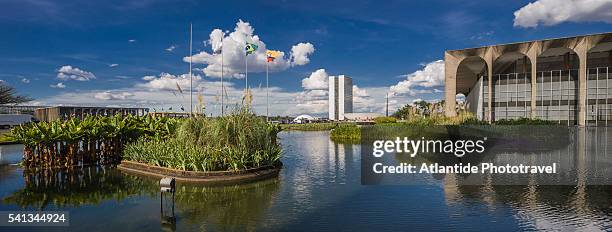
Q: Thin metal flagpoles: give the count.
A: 4